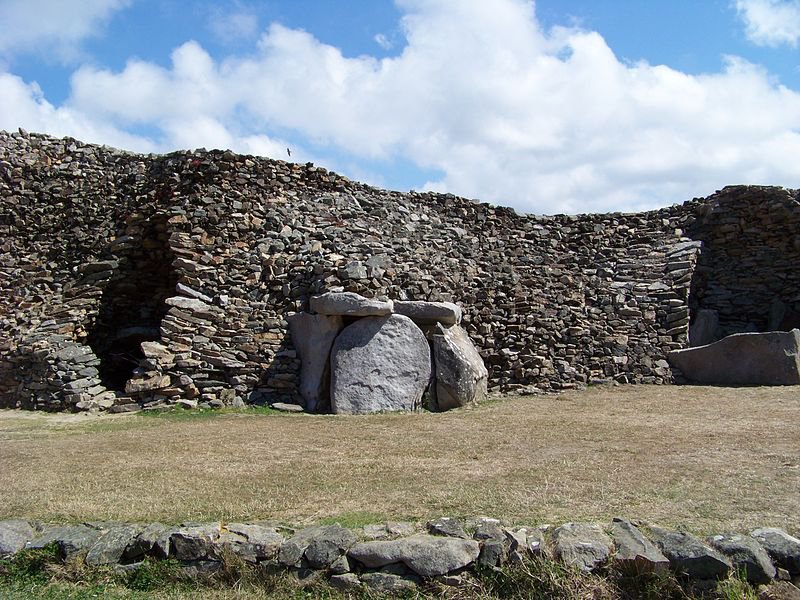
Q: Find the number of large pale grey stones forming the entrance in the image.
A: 5